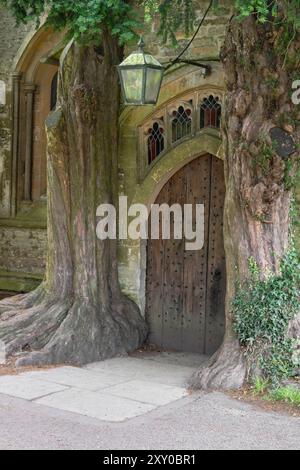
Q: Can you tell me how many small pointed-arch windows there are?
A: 3